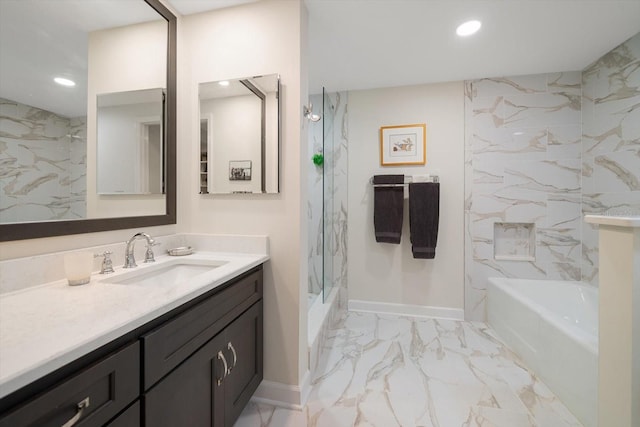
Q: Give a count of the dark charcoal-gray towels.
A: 2